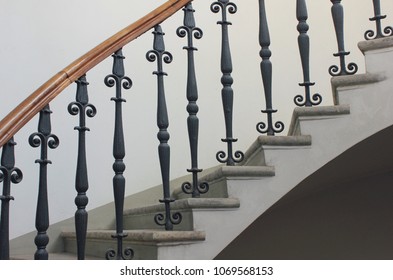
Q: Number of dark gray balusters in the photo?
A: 11